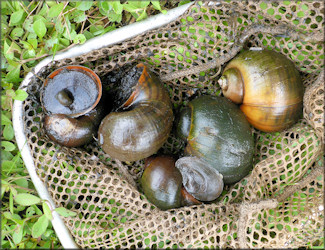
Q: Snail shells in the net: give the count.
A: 5